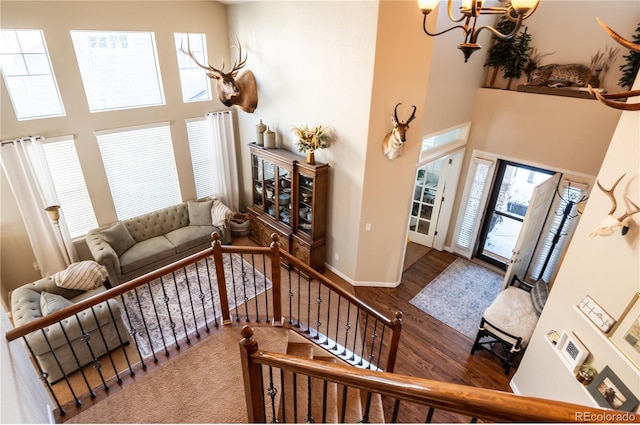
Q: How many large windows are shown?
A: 6